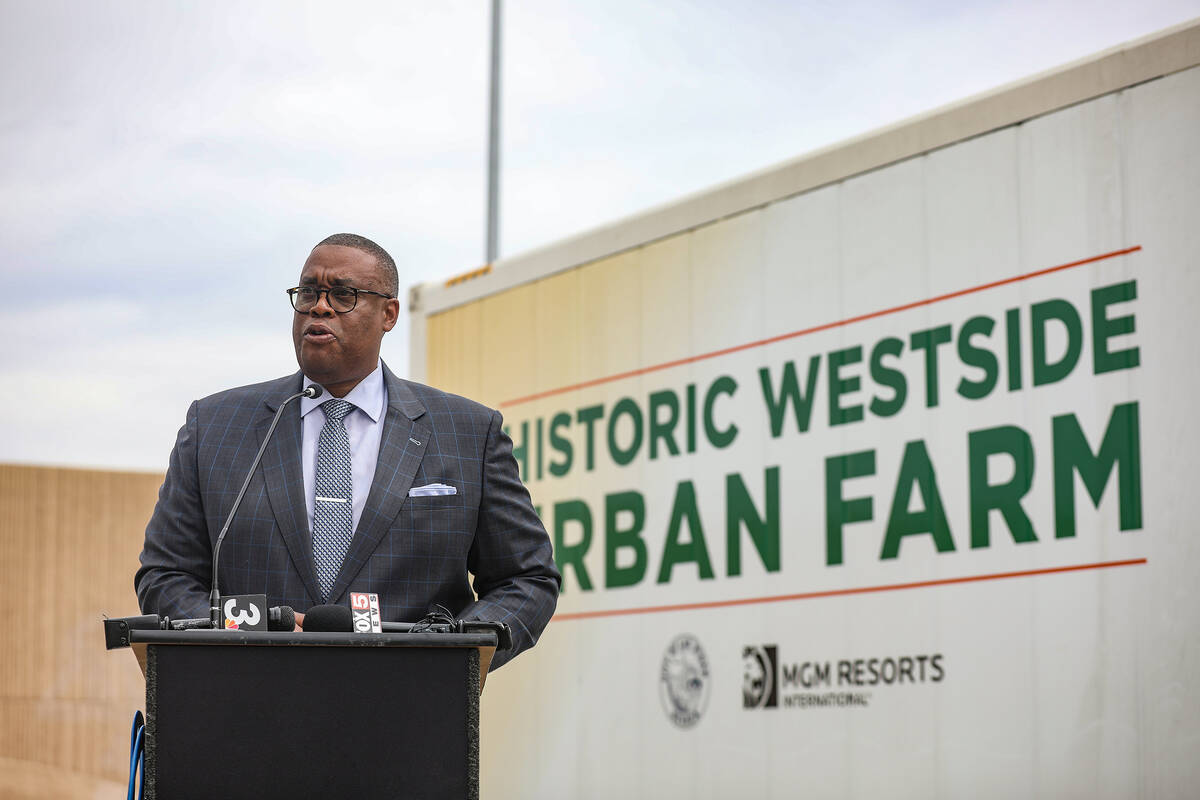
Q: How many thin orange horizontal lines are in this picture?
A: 2